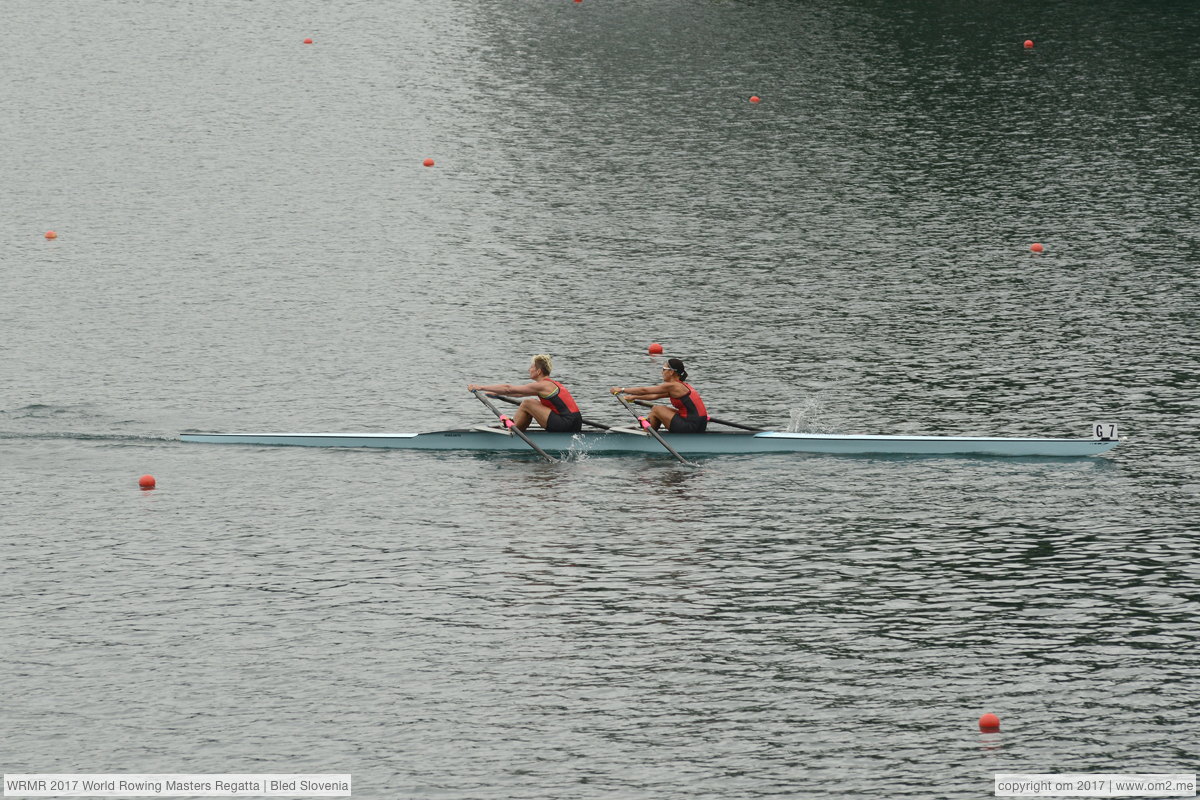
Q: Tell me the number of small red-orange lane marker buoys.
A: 10